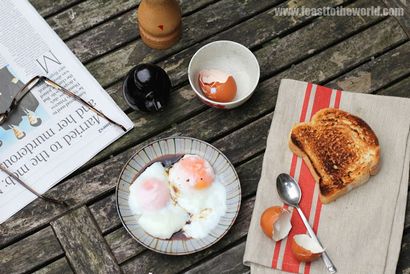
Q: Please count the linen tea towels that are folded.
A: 1